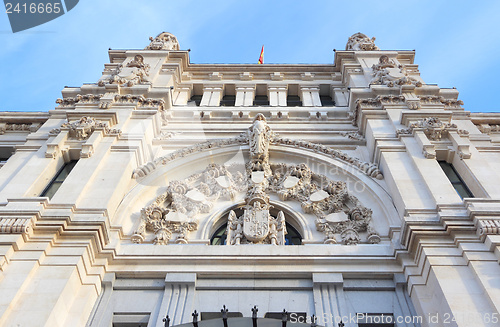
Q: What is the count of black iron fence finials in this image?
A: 7